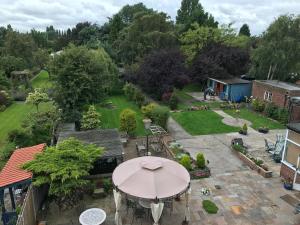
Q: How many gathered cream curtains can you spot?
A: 3